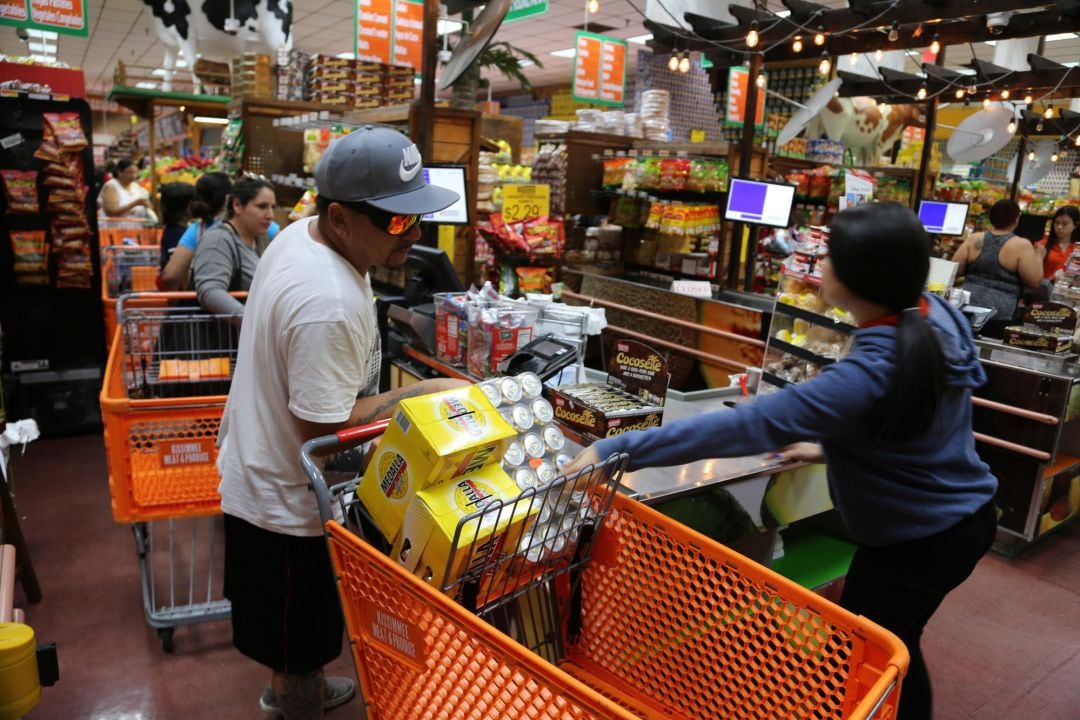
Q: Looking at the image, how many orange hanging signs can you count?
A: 4